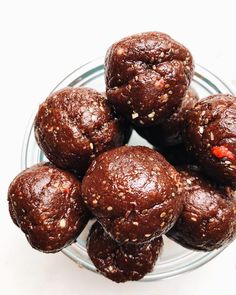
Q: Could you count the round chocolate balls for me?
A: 8